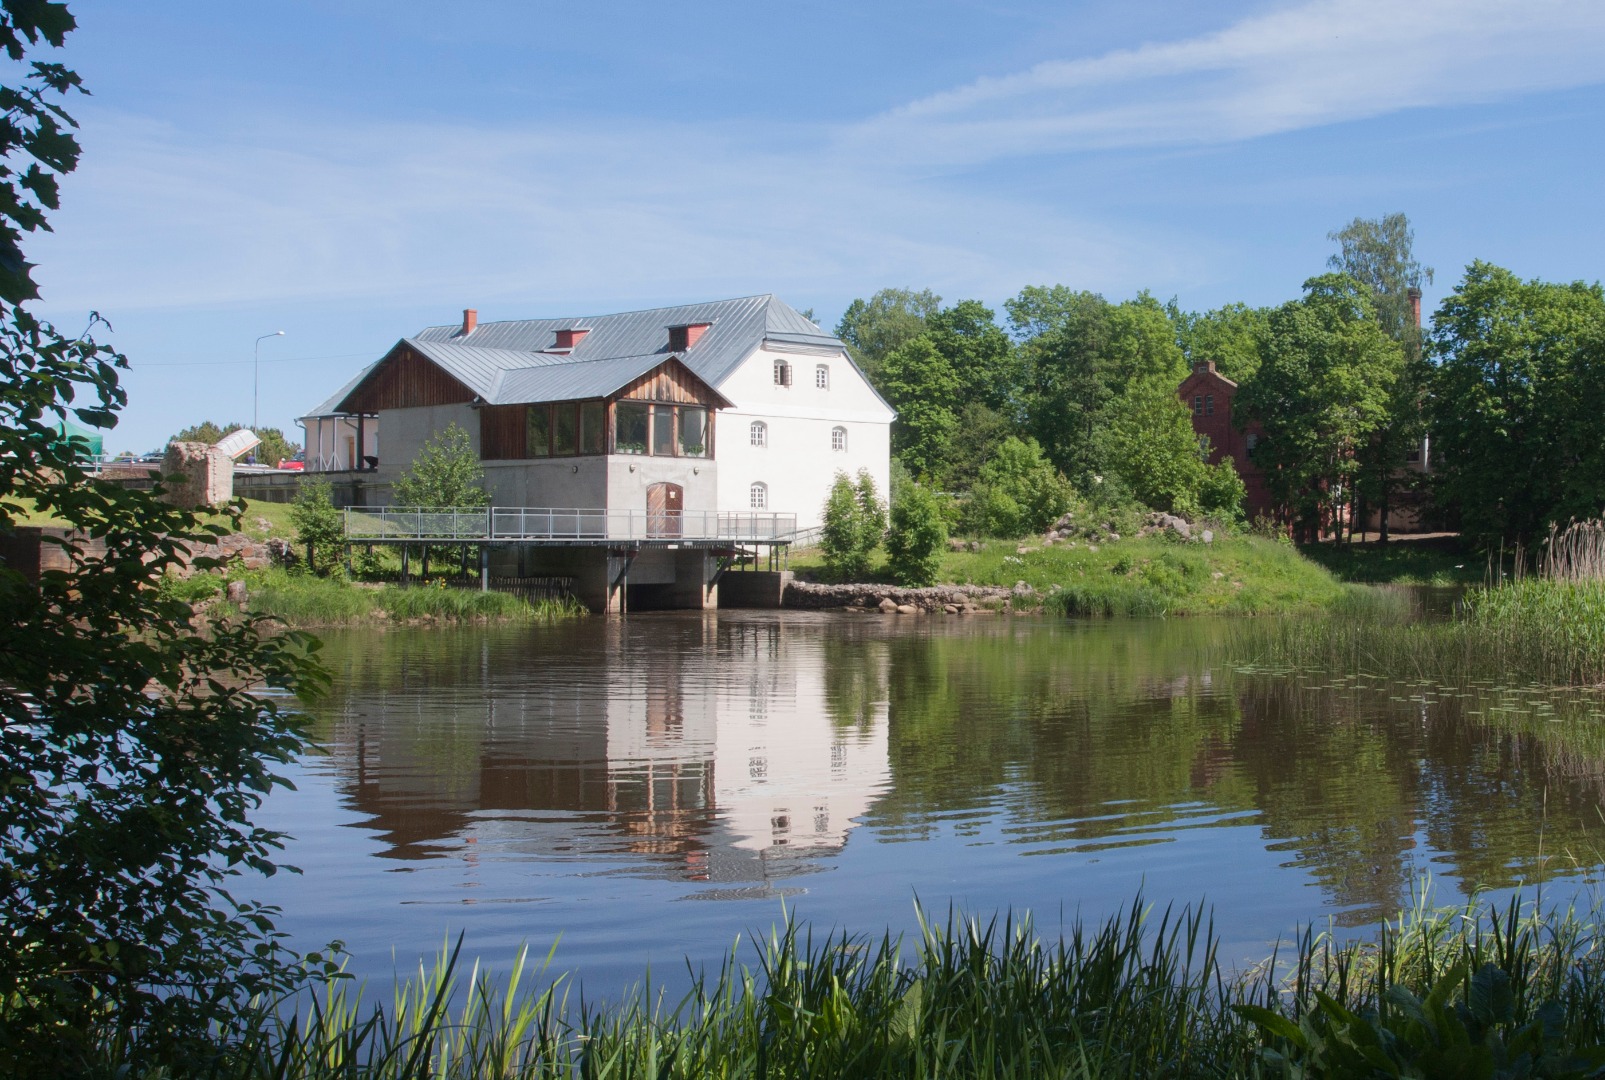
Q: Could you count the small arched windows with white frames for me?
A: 5